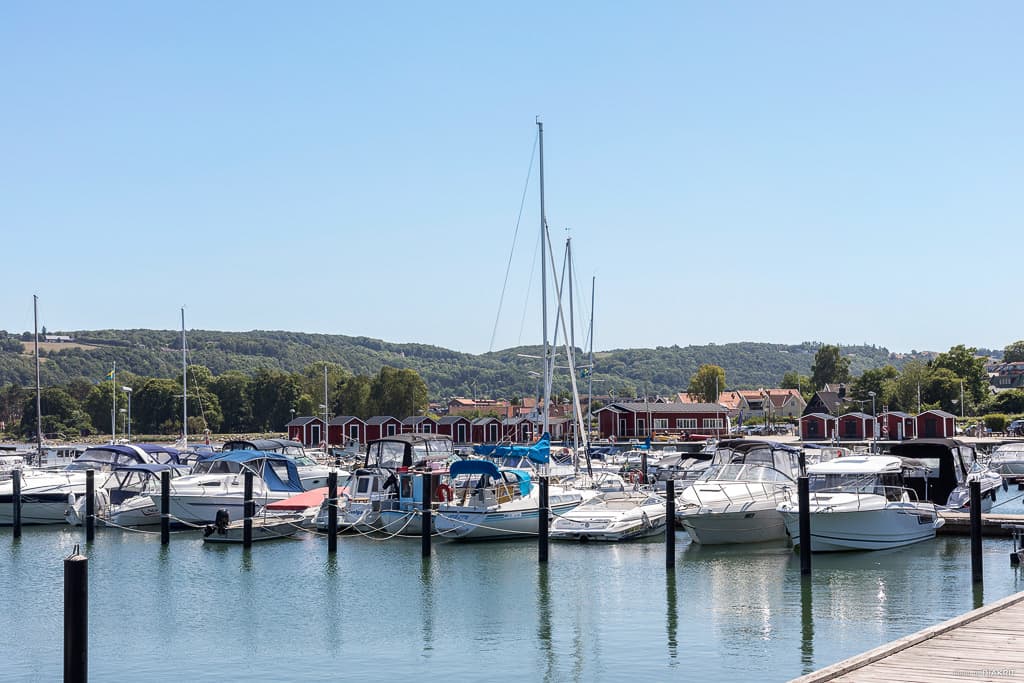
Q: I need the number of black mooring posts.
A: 11